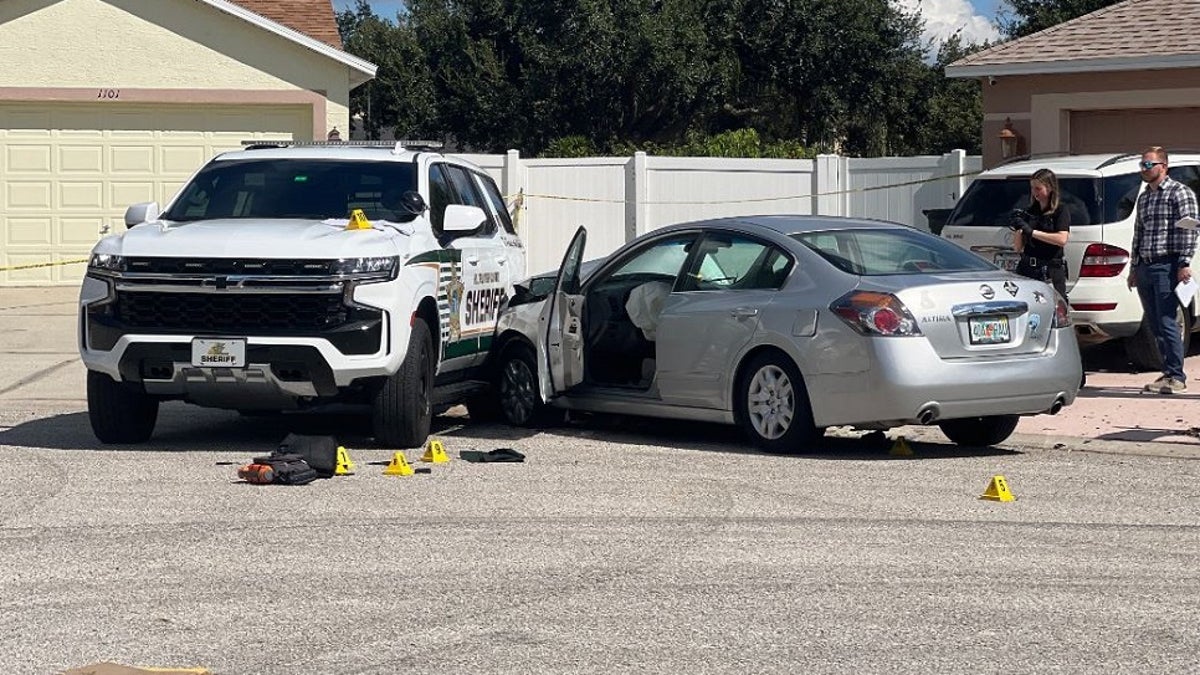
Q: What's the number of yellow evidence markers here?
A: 6